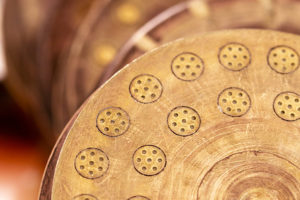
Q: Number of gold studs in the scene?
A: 12